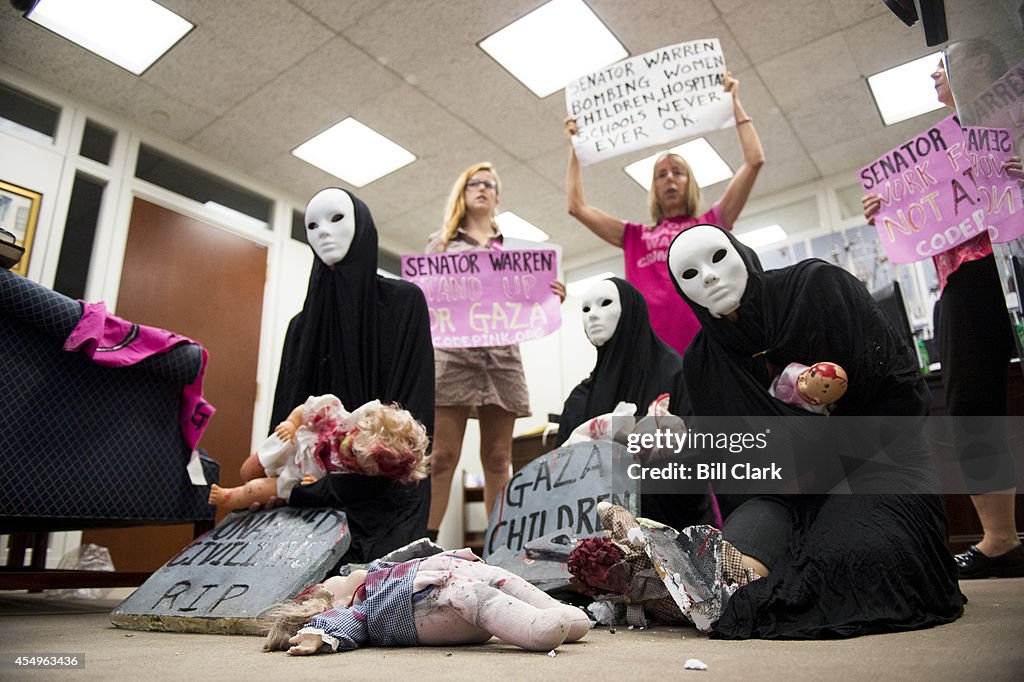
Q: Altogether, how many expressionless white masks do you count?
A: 3